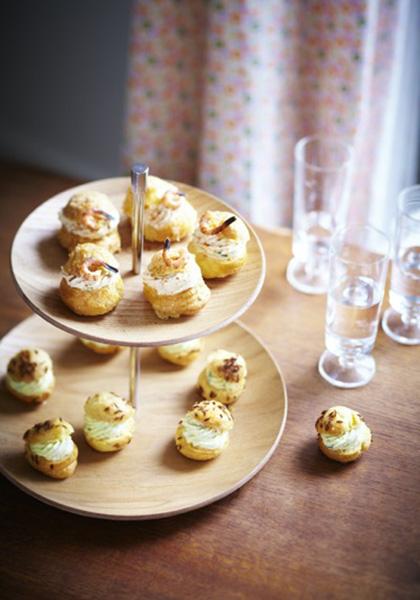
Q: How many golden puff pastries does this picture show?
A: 13